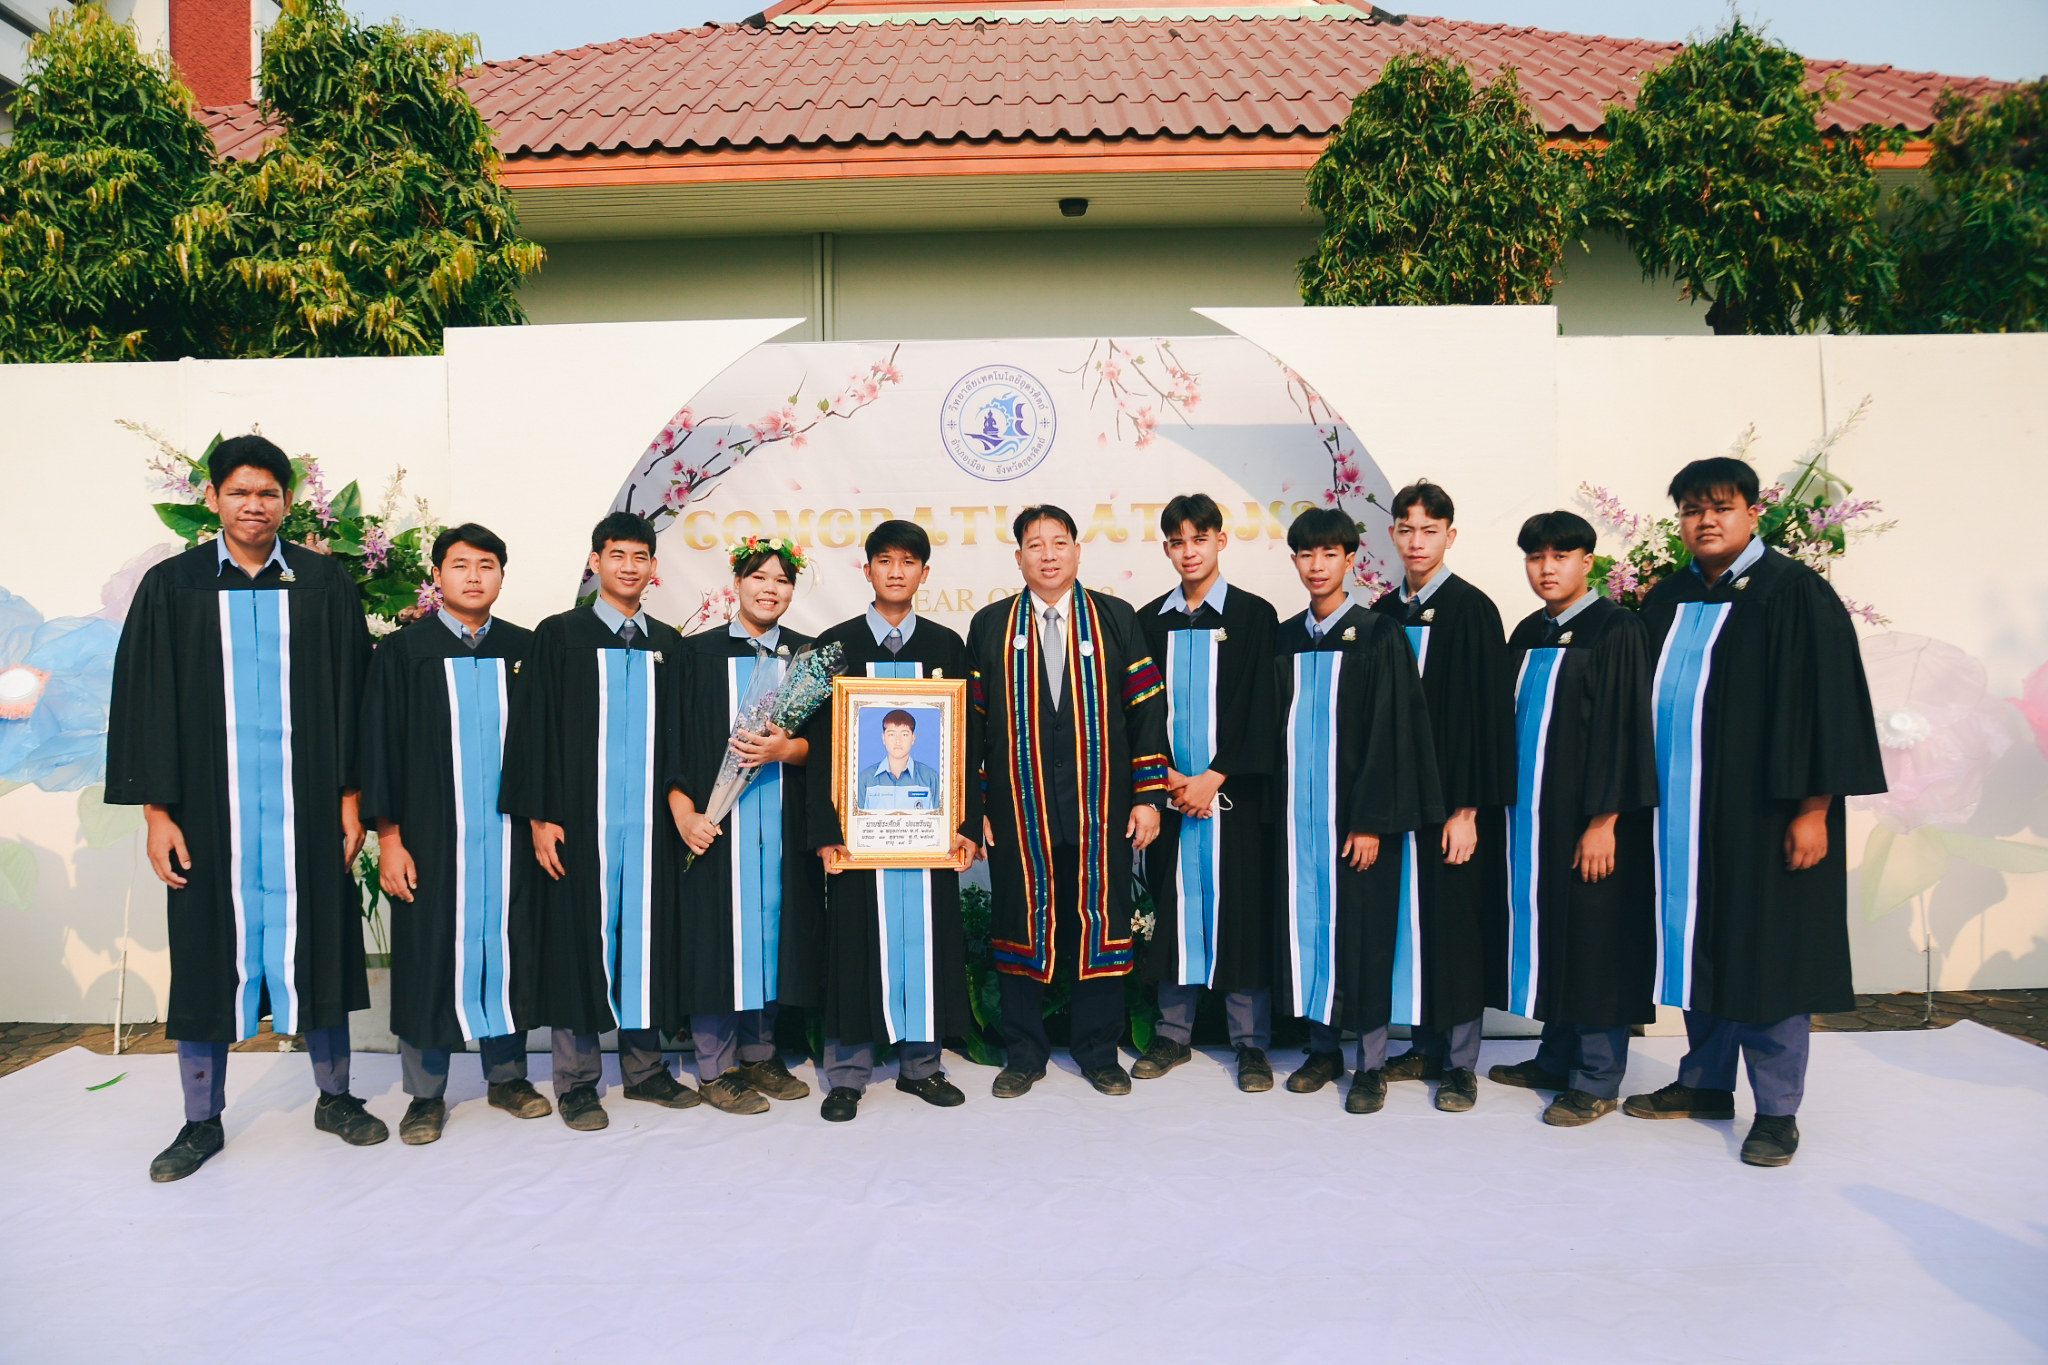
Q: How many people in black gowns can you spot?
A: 11